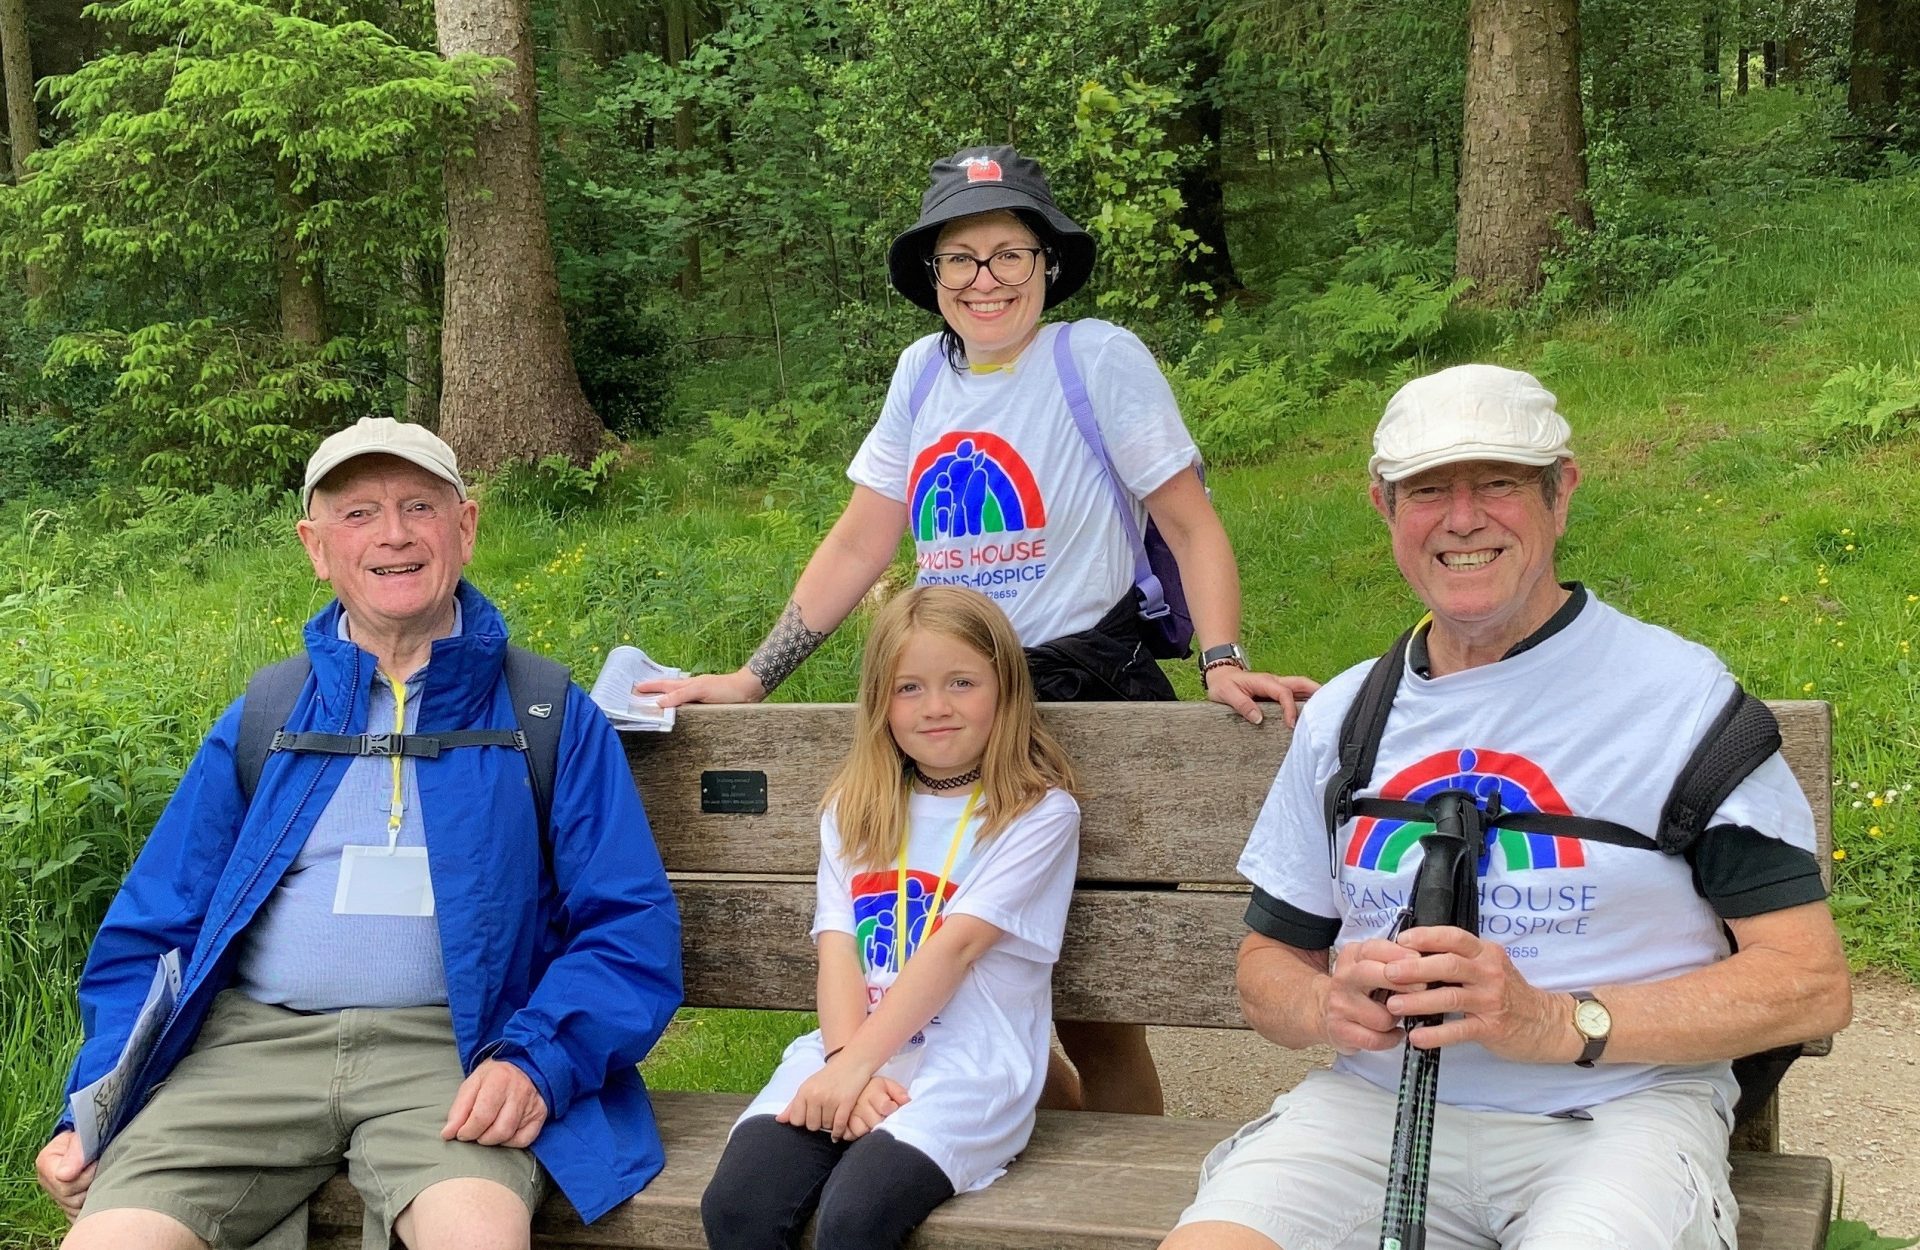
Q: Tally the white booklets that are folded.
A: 2